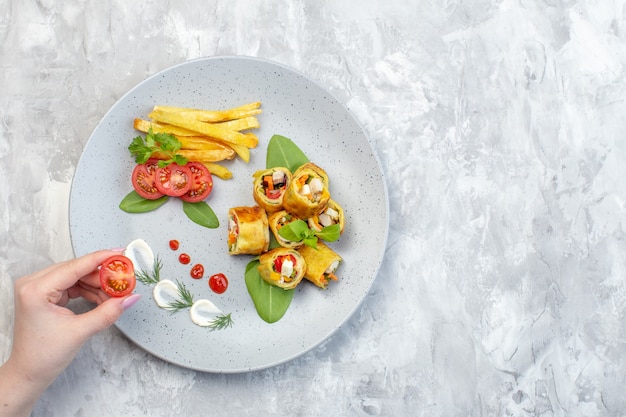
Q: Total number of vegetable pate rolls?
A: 7